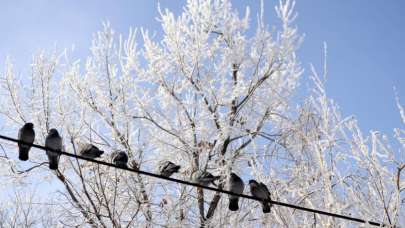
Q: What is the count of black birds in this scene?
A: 8